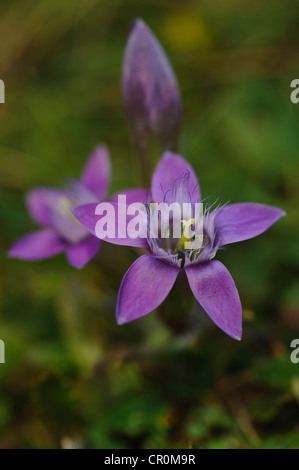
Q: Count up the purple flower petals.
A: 10